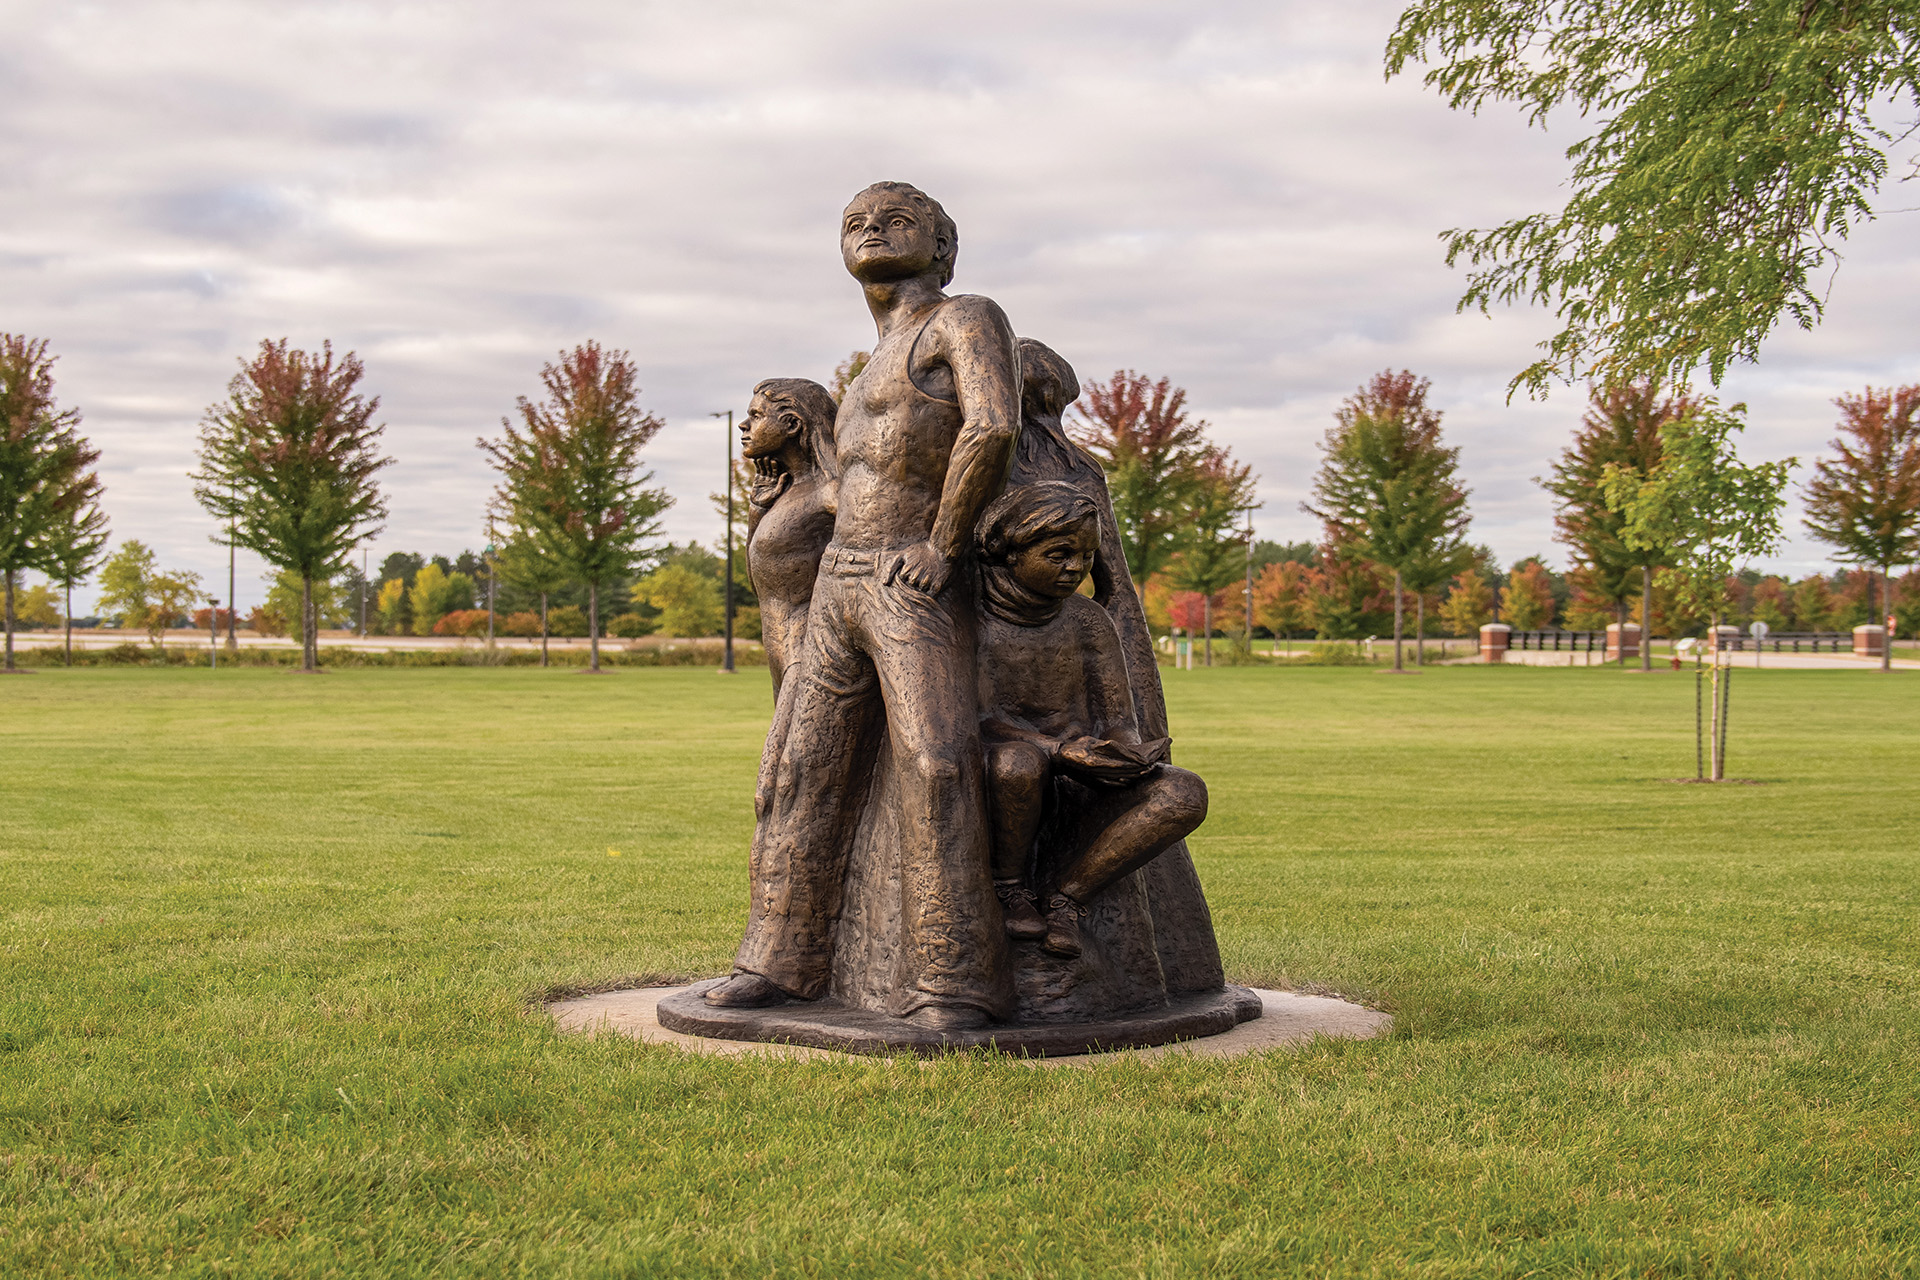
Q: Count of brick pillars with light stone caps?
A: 4